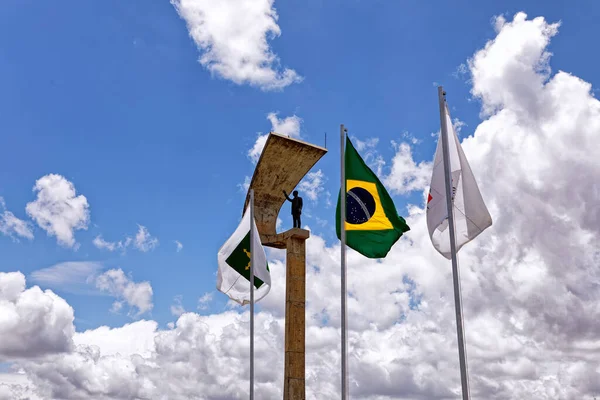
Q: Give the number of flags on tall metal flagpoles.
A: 3